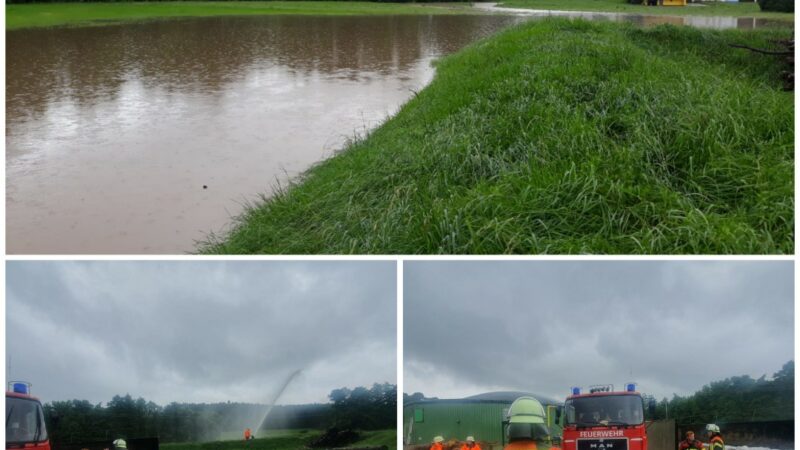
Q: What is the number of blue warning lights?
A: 3